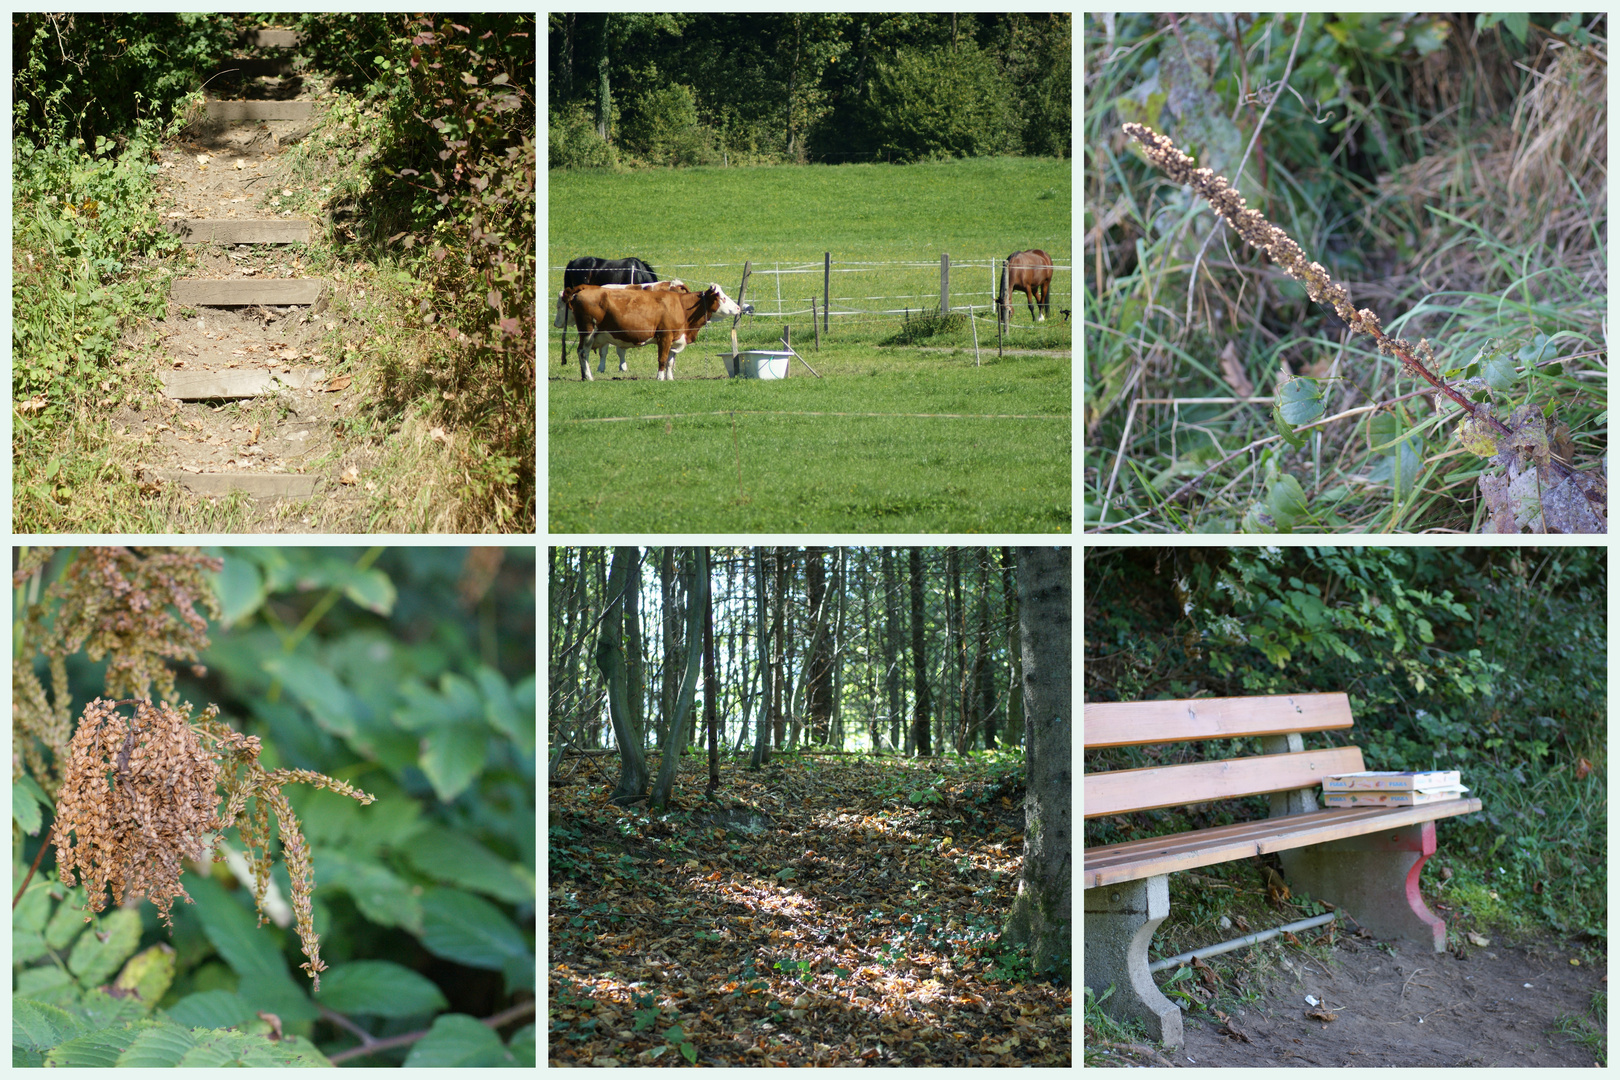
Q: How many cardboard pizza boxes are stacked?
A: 2